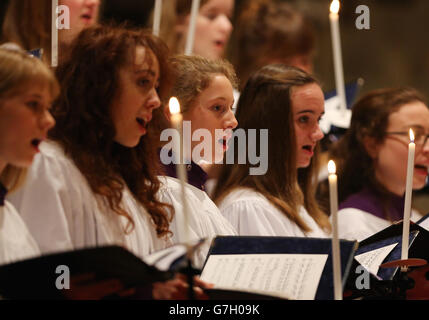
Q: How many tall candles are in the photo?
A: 7